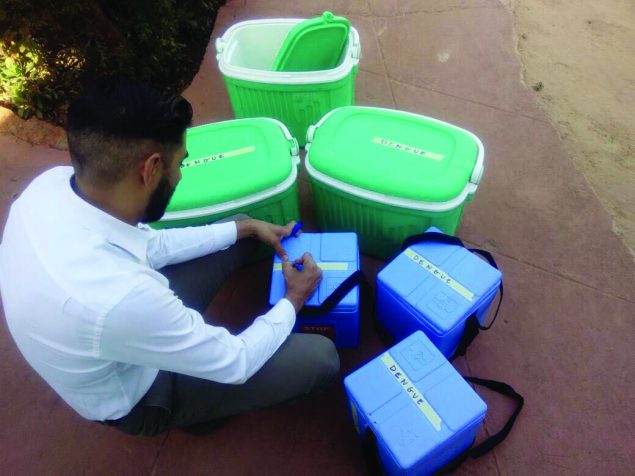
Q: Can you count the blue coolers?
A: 3